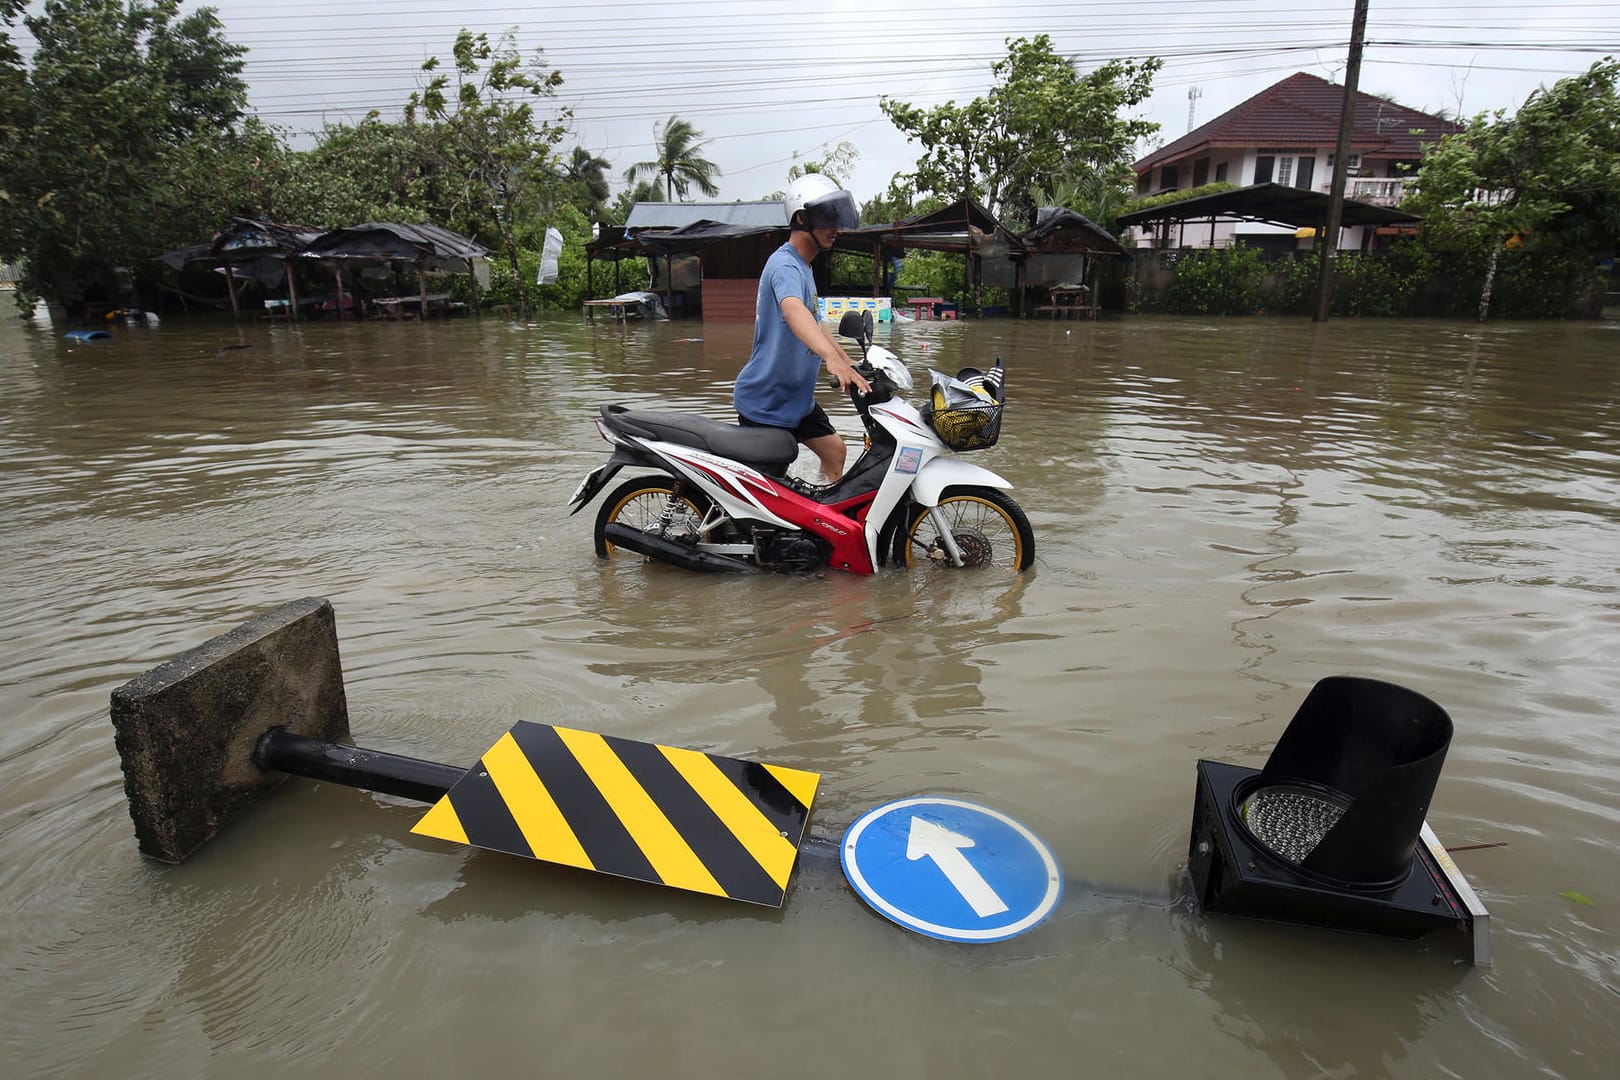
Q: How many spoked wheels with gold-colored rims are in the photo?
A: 2